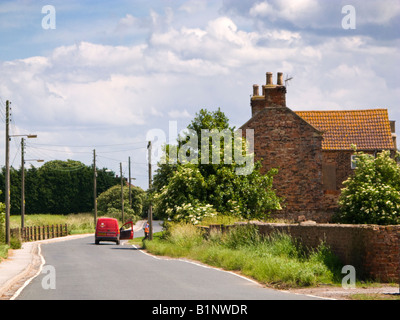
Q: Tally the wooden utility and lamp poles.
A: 6